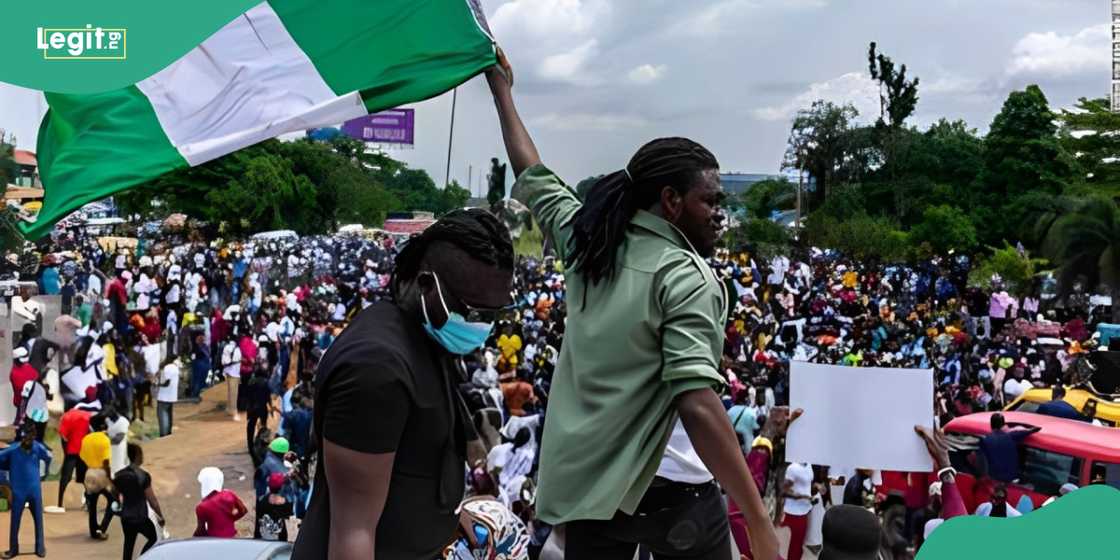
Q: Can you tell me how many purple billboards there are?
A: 1